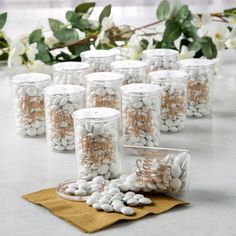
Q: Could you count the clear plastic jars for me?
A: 12